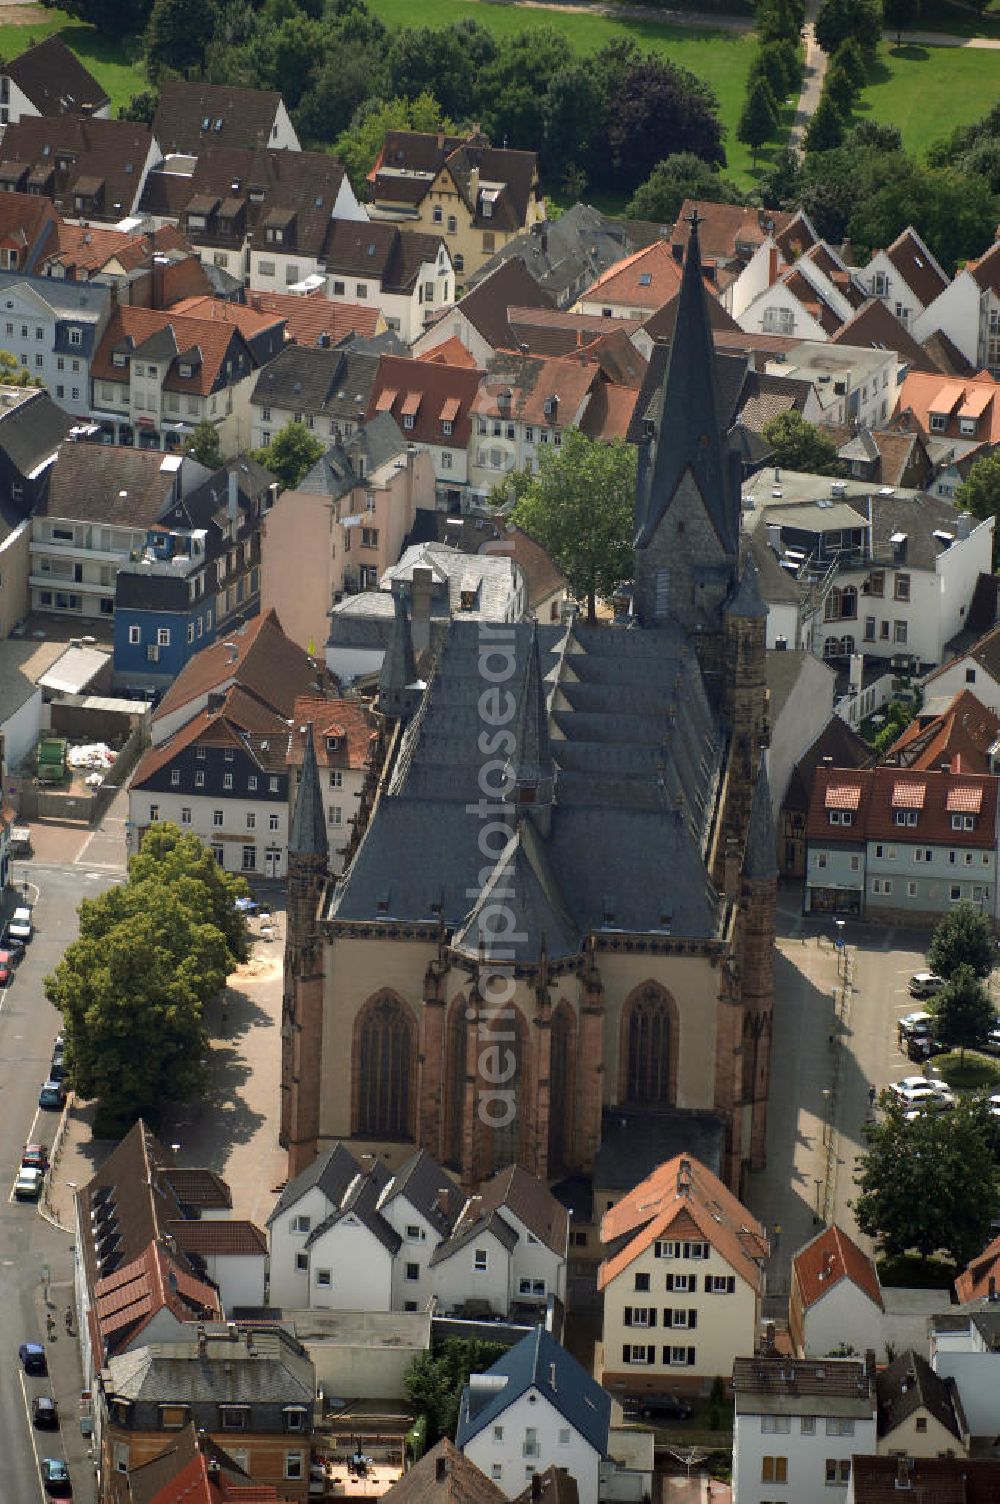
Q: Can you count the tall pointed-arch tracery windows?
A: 5